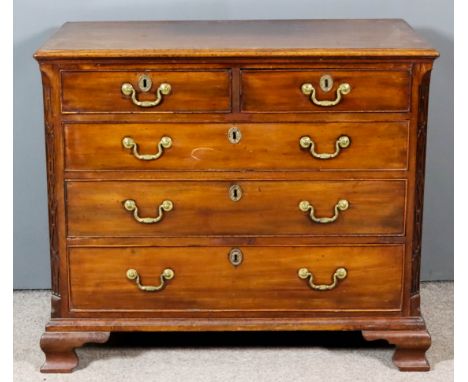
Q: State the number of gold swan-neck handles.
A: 8